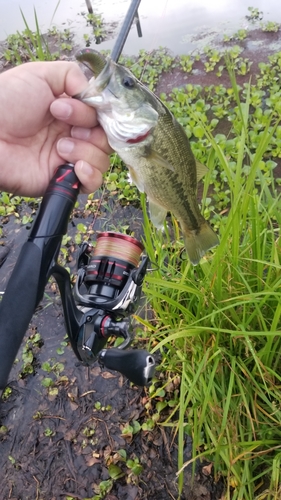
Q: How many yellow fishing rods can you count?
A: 0